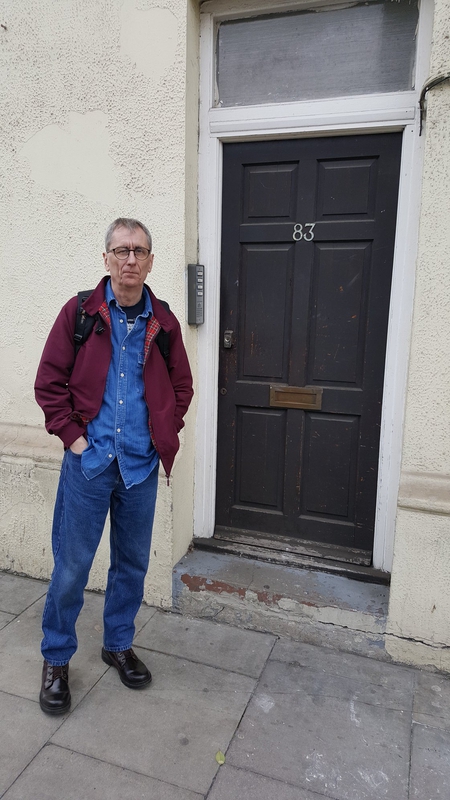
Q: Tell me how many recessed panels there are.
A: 6